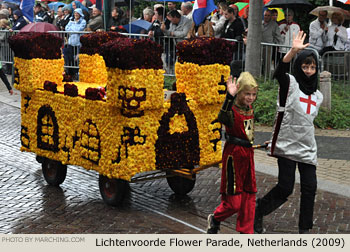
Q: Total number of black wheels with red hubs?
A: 2